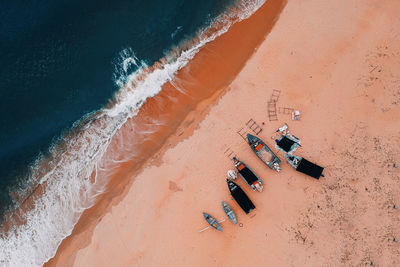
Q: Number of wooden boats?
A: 6